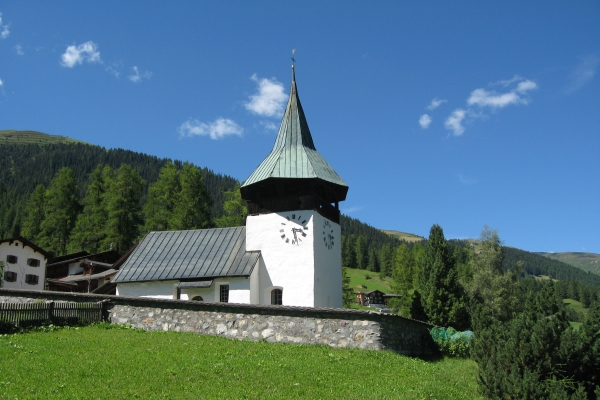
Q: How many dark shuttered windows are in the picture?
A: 4